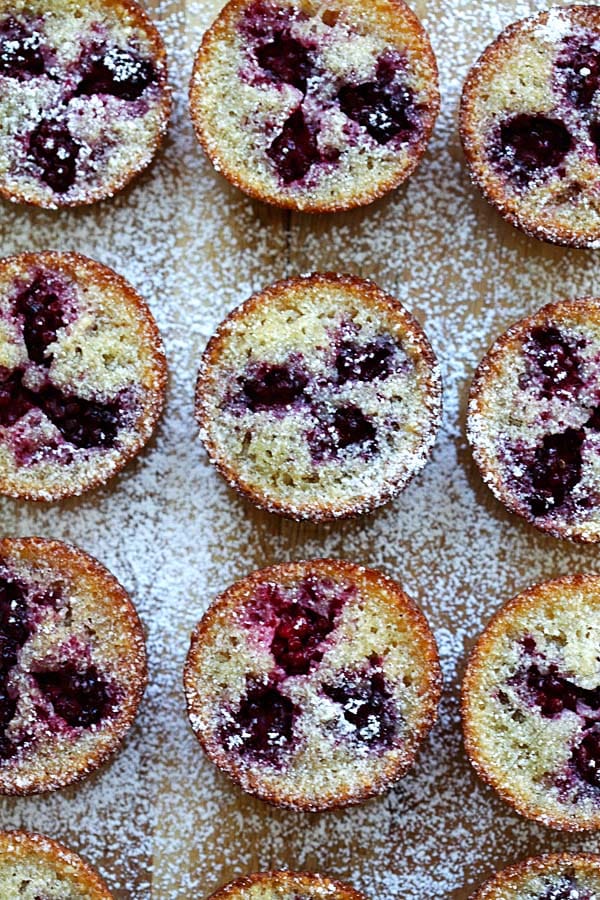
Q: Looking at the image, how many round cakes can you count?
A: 12